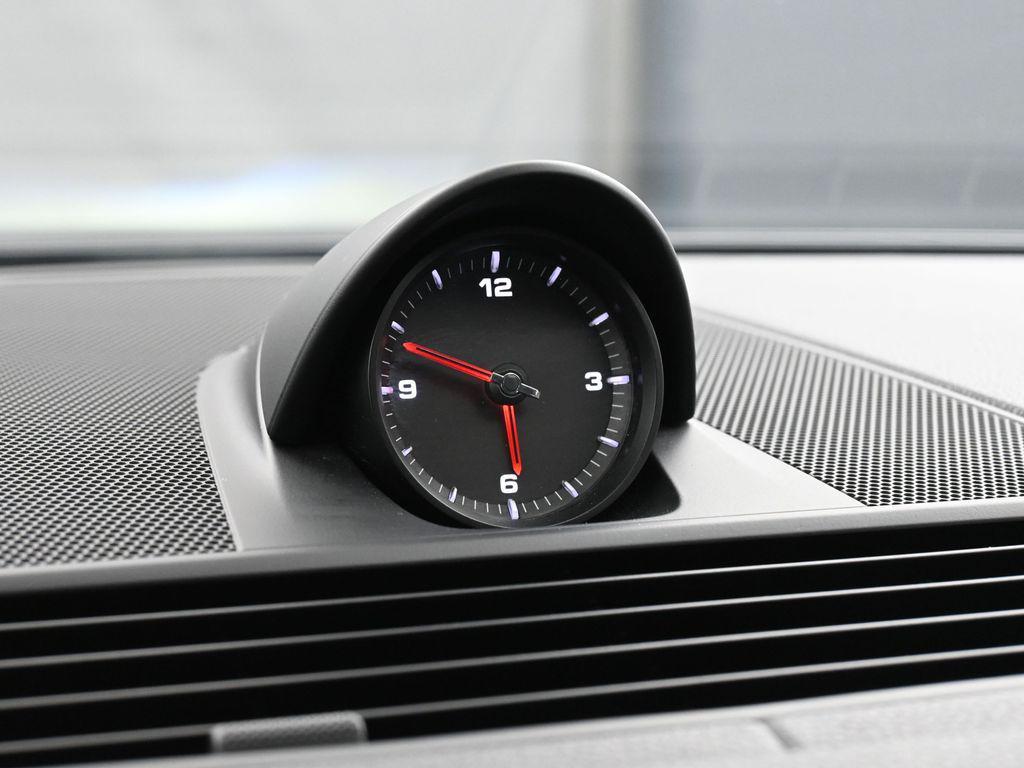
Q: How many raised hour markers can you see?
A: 12